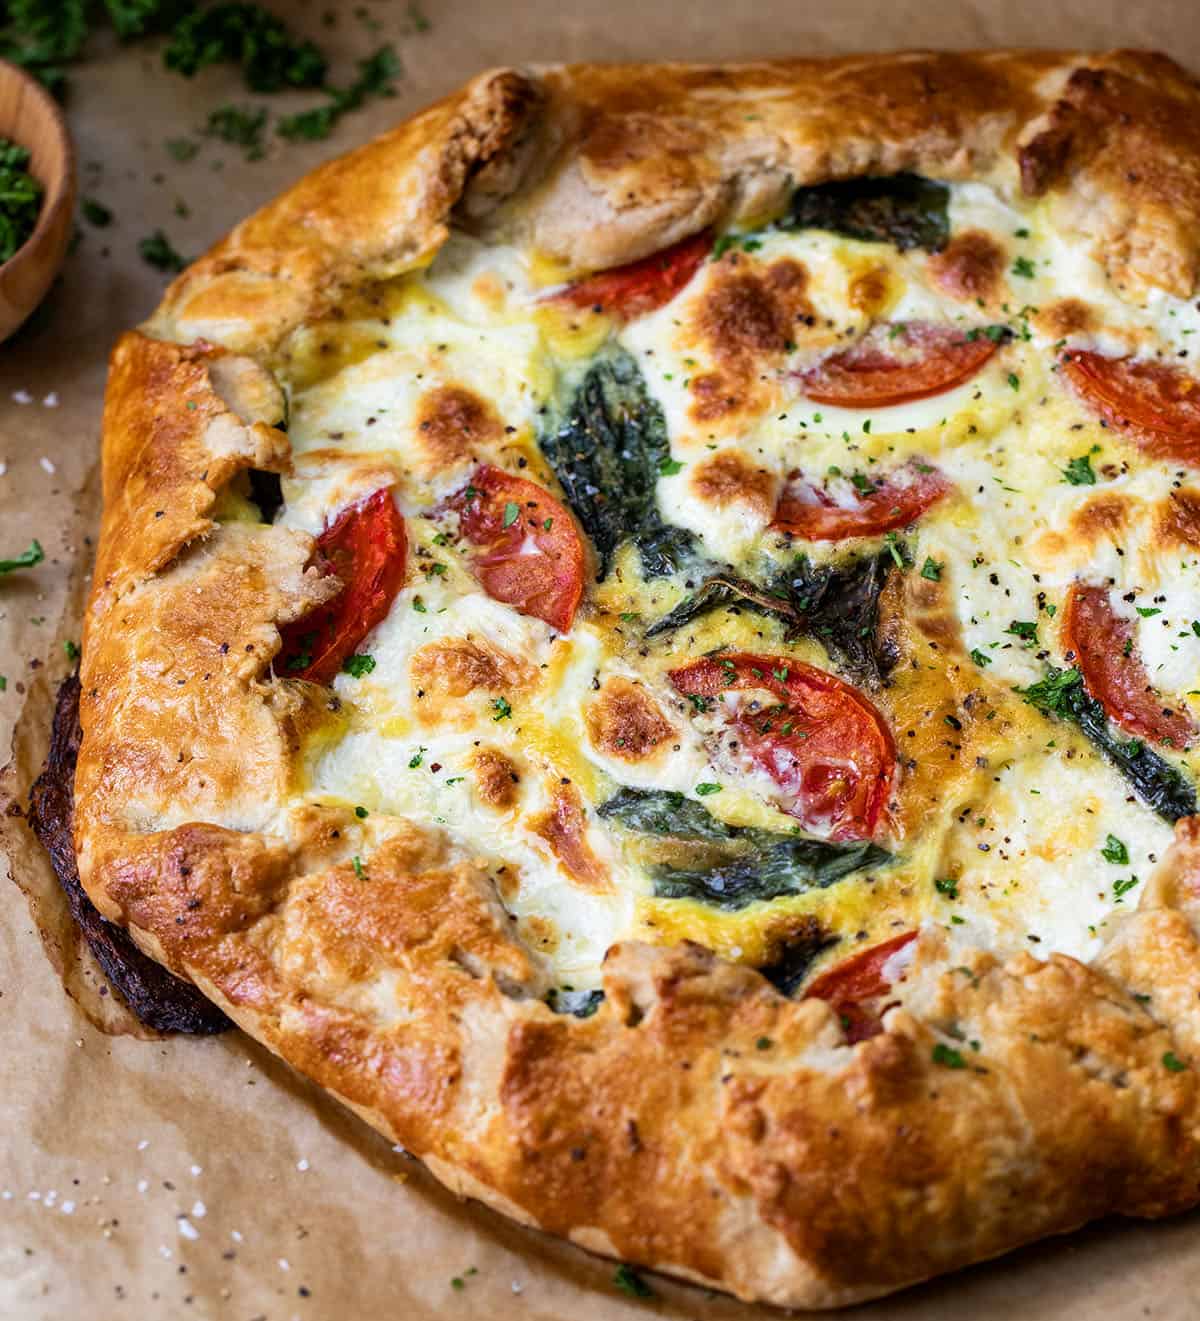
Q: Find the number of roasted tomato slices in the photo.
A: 9